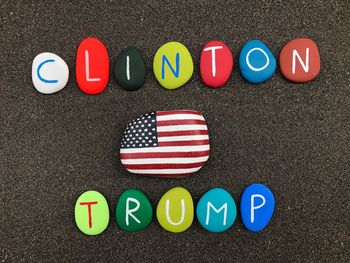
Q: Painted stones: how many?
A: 13